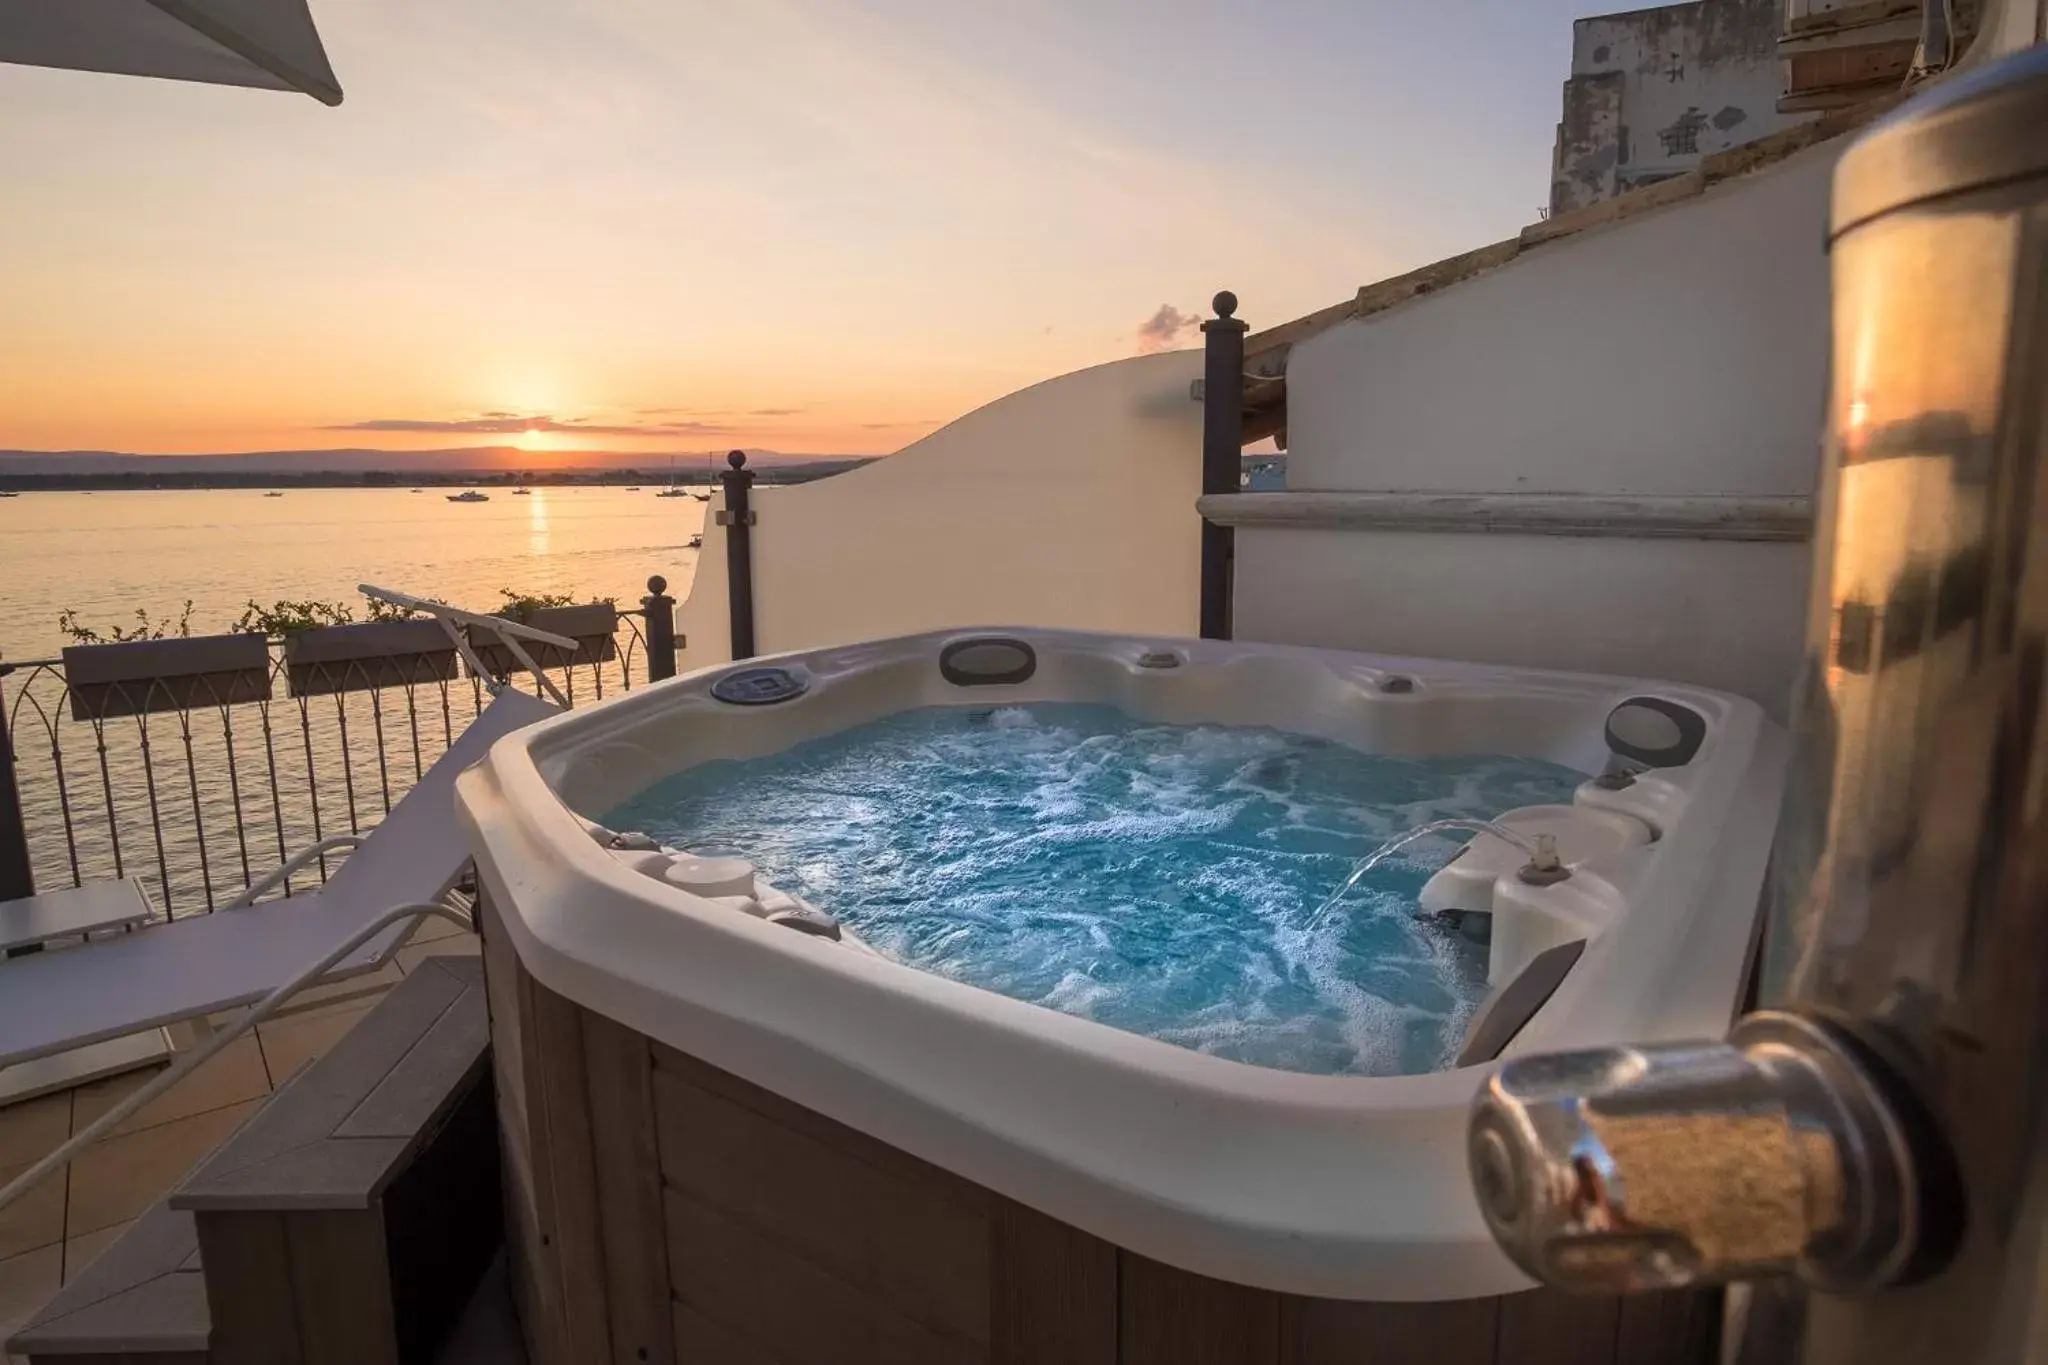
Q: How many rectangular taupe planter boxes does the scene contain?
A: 3